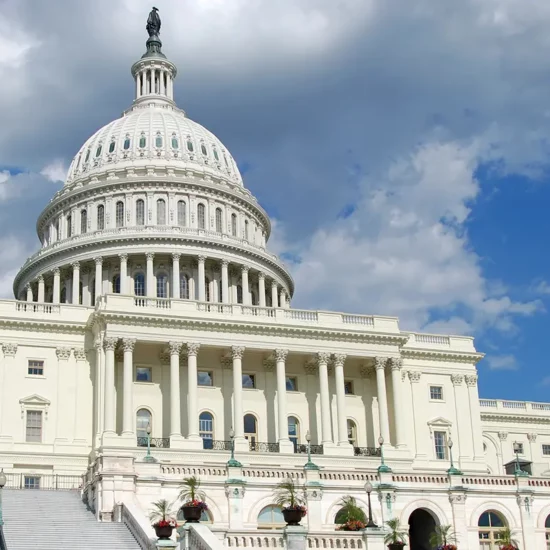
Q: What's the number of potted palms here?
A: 7